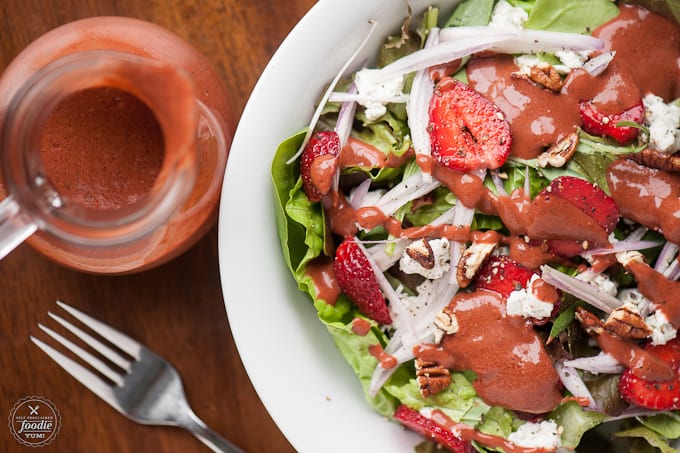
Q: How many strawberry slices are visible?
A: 8